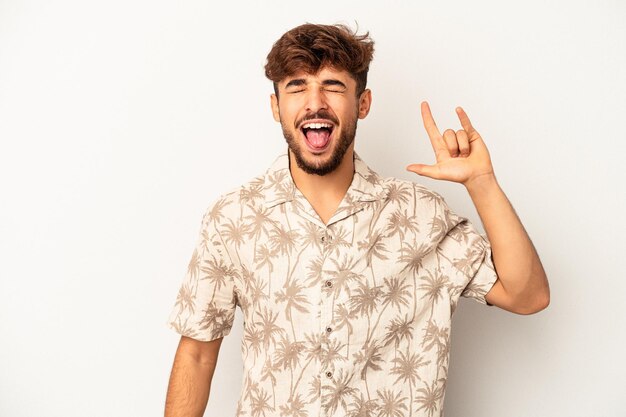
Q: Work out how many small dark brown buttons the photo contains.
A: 4